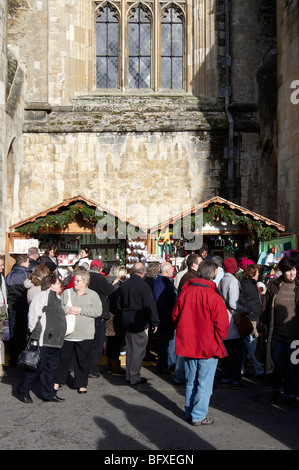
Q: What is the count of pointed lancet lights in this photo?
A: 3